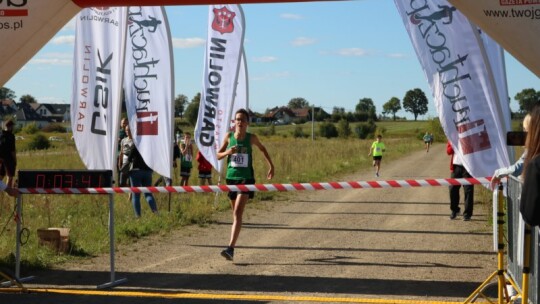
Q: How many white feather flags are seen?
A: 6